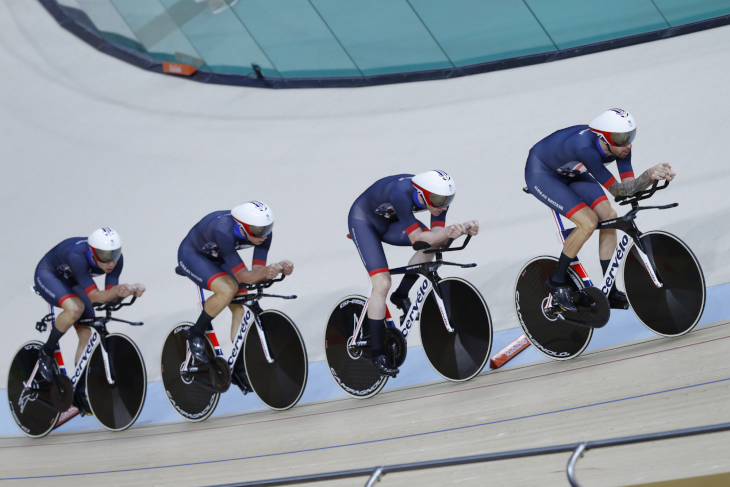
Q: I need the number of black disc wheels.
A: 8